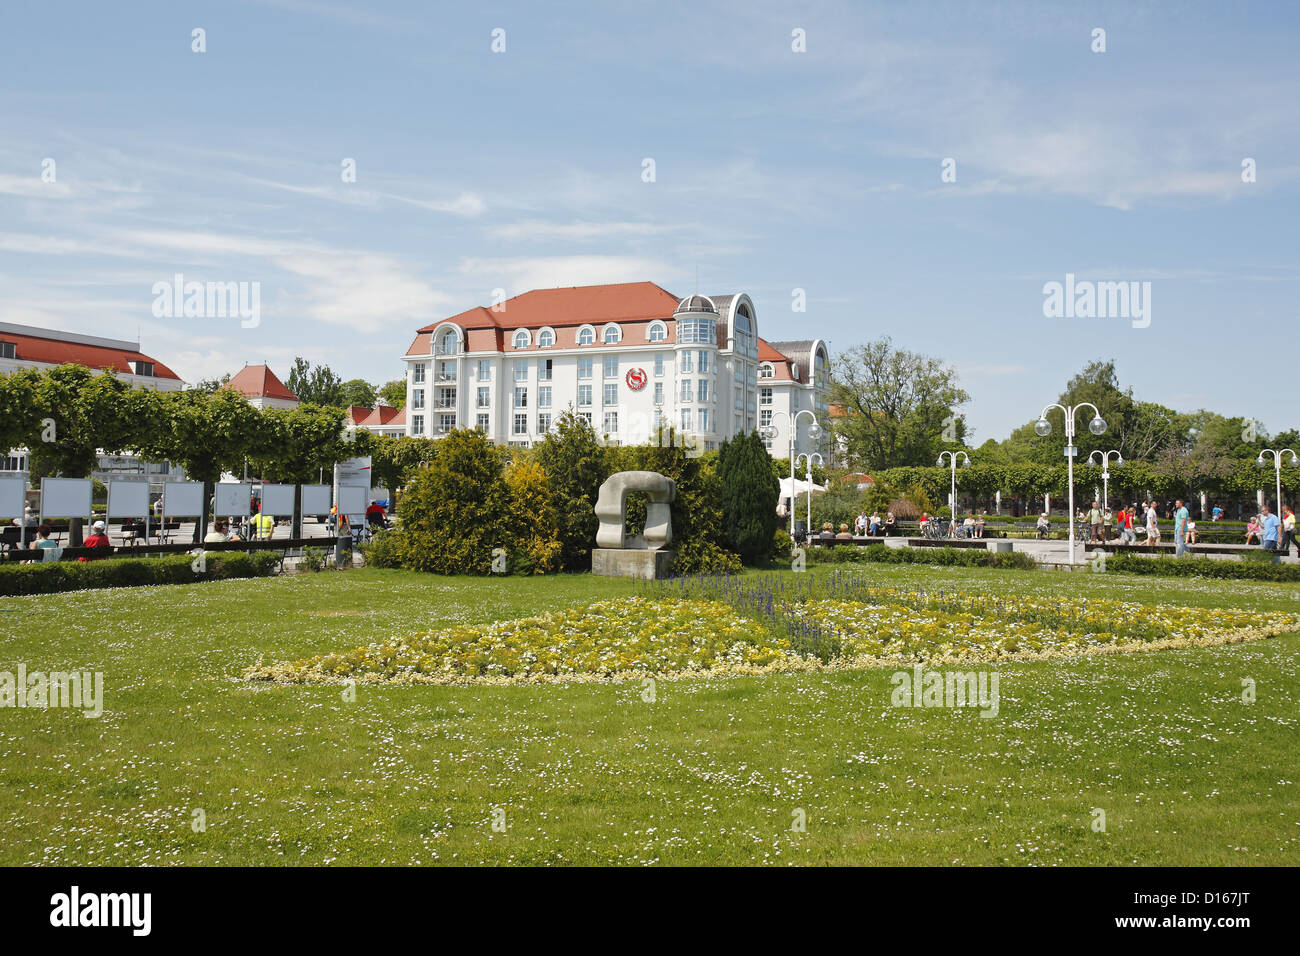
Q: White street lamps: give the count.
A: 6